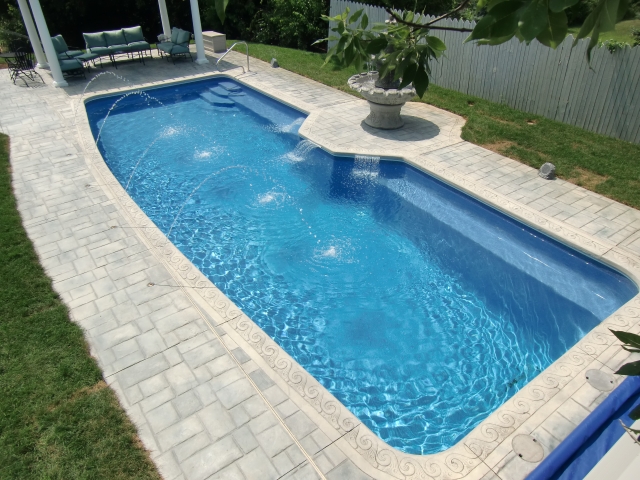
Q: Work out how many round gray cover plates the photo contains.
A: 2